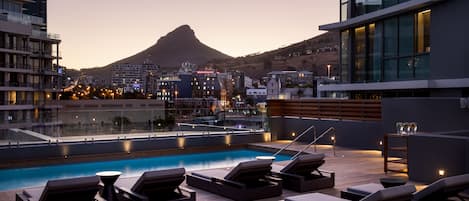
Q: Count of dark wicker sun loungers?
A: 6